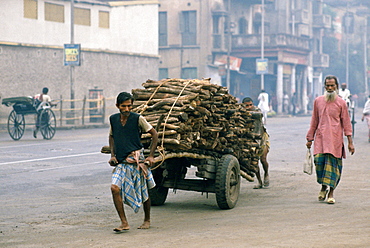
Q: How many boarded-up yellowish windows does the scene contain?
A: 4